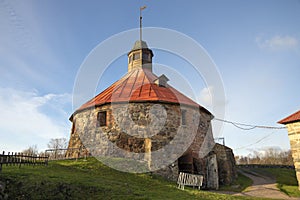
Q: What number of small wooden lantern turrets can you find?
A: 1